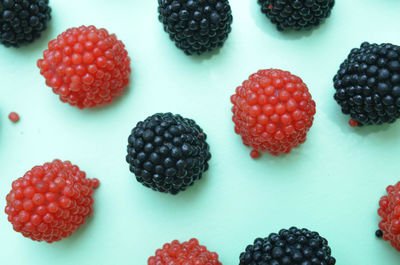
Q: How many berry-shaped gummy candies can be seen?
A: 11